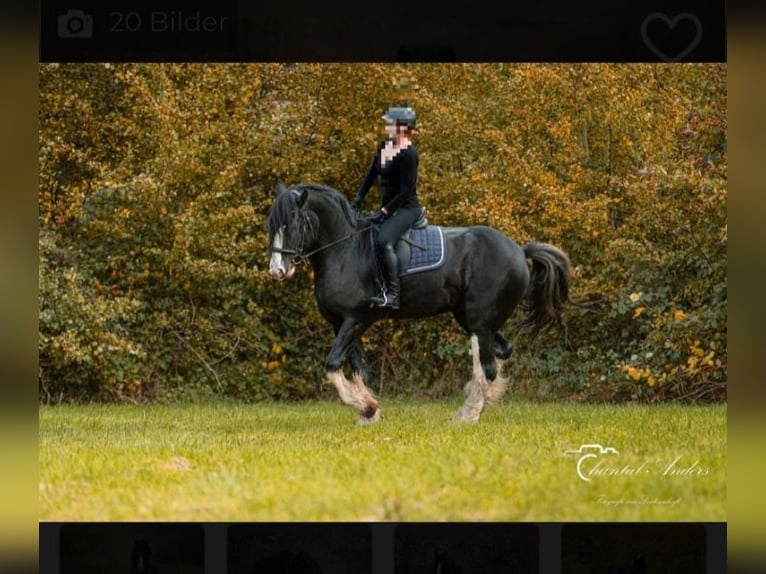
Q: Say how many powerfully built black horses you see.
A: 1